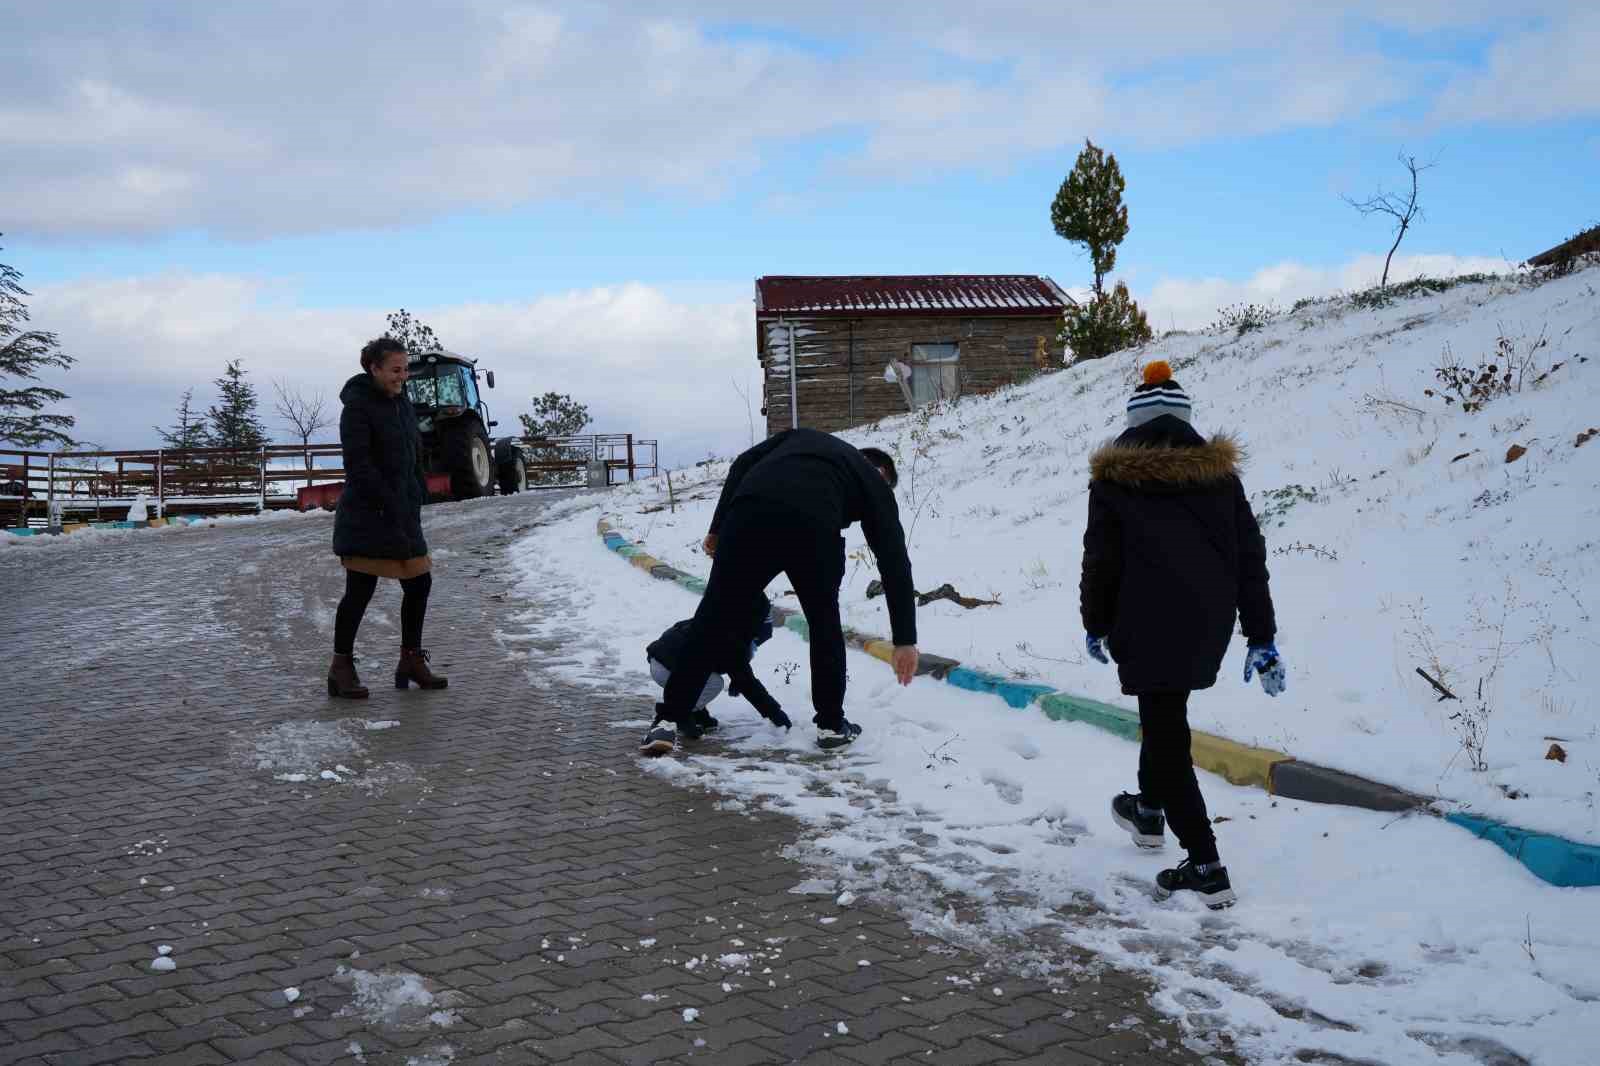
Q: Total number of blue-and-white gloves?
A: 2